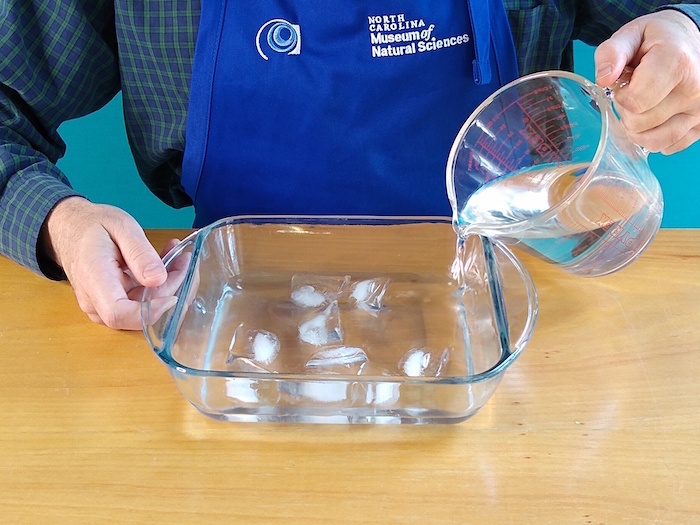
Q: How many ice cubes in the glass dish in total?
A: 6